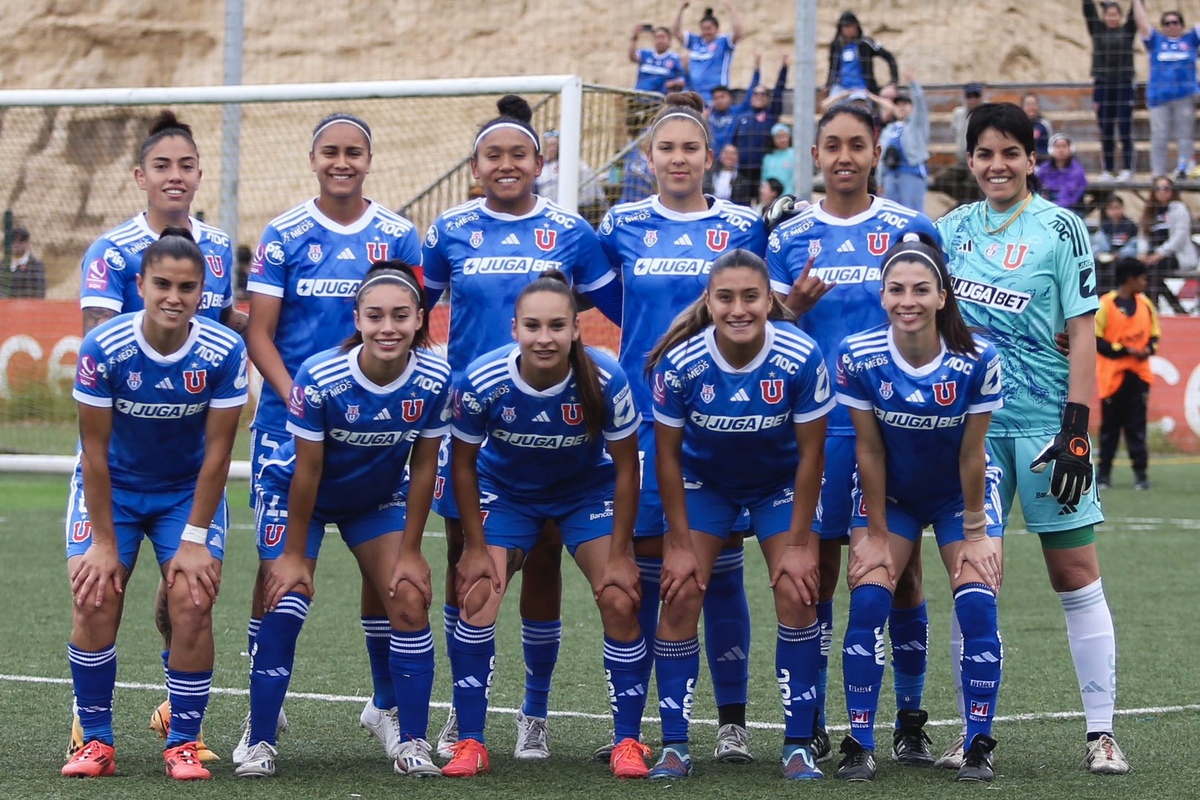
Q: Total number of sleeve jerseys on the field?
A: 11